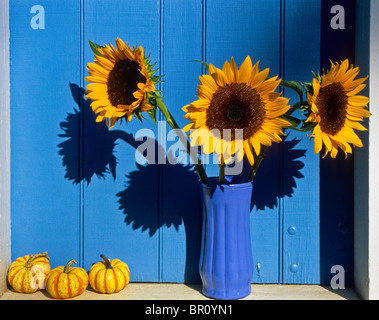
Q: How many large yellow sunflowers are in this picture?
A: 3